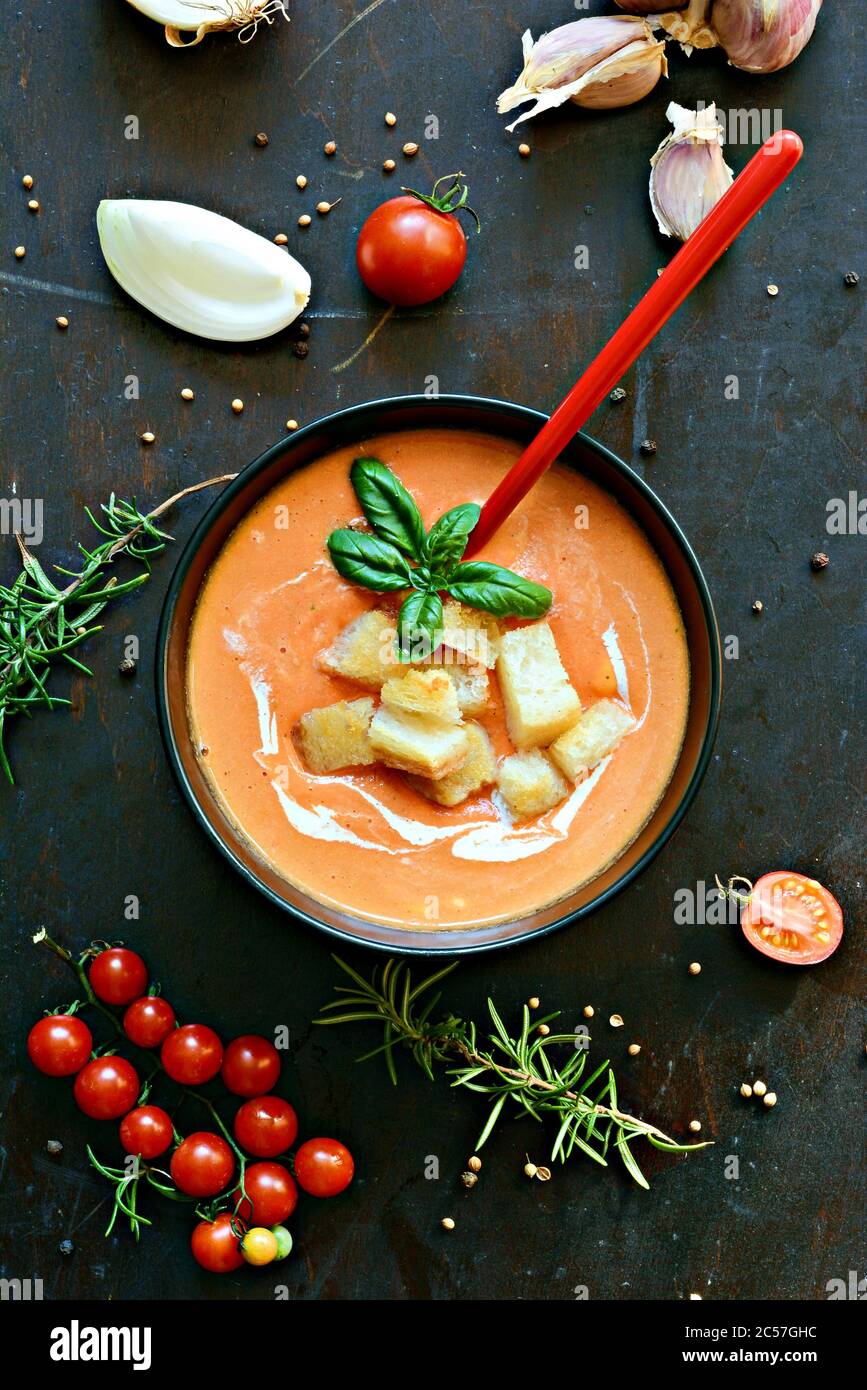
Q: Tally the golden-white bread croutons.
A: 10